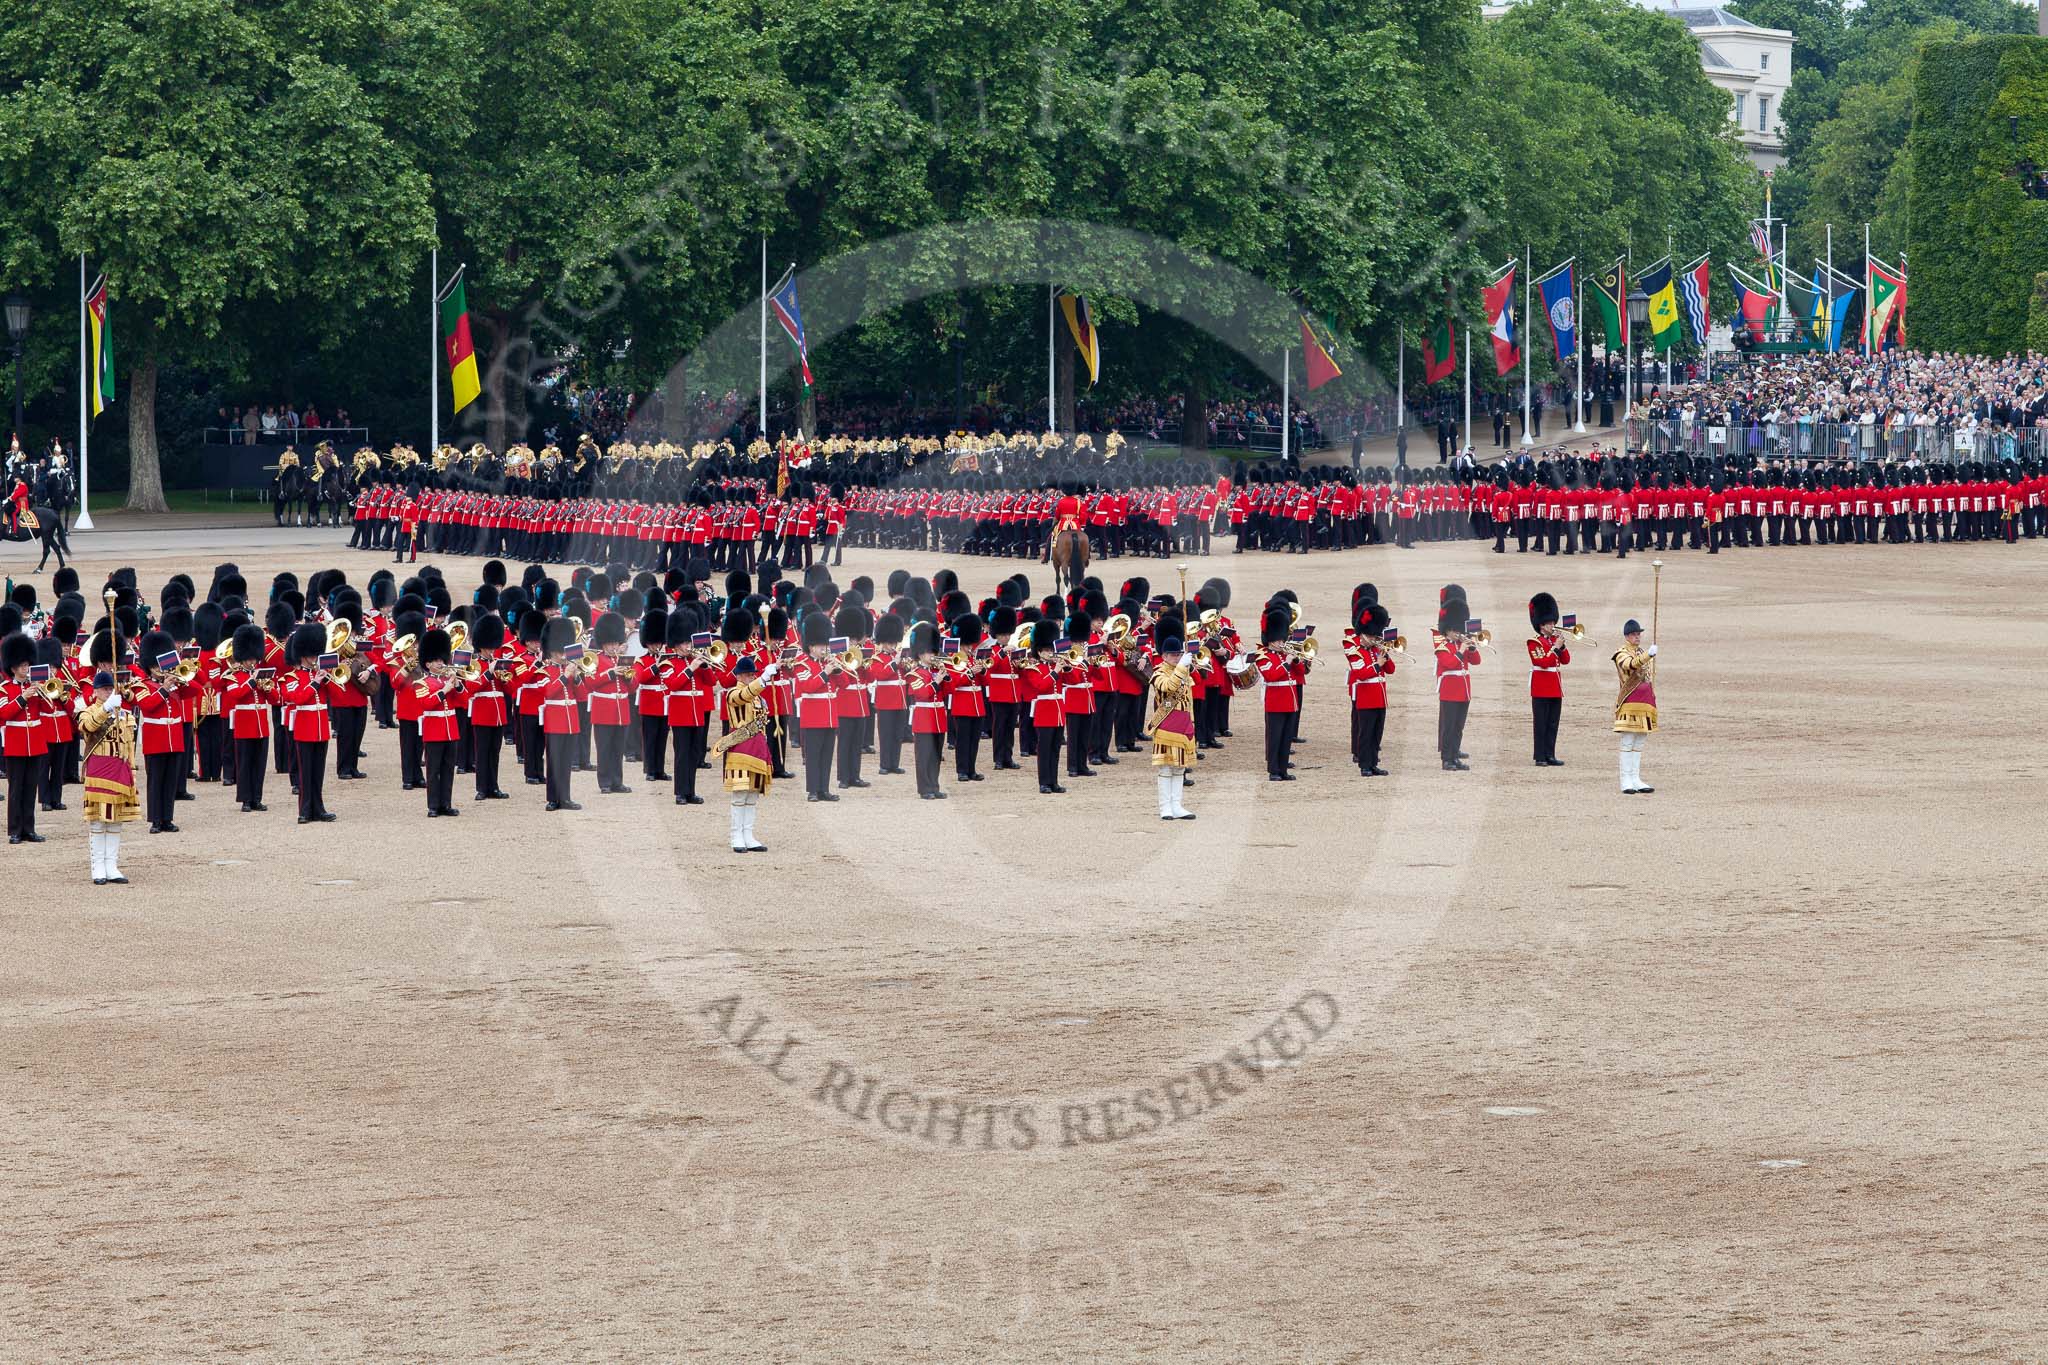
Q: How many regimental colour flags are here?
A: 1